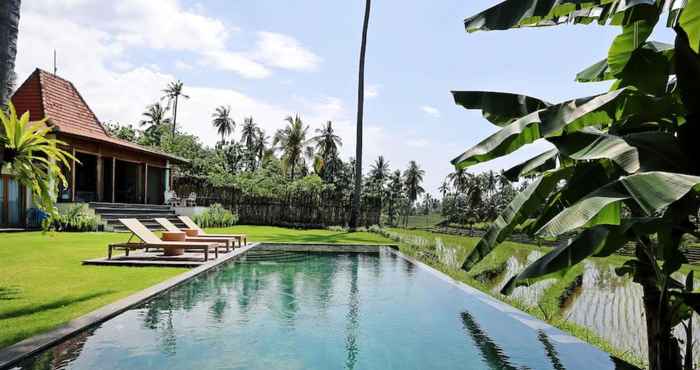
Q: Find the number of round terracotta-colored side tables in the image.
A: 2